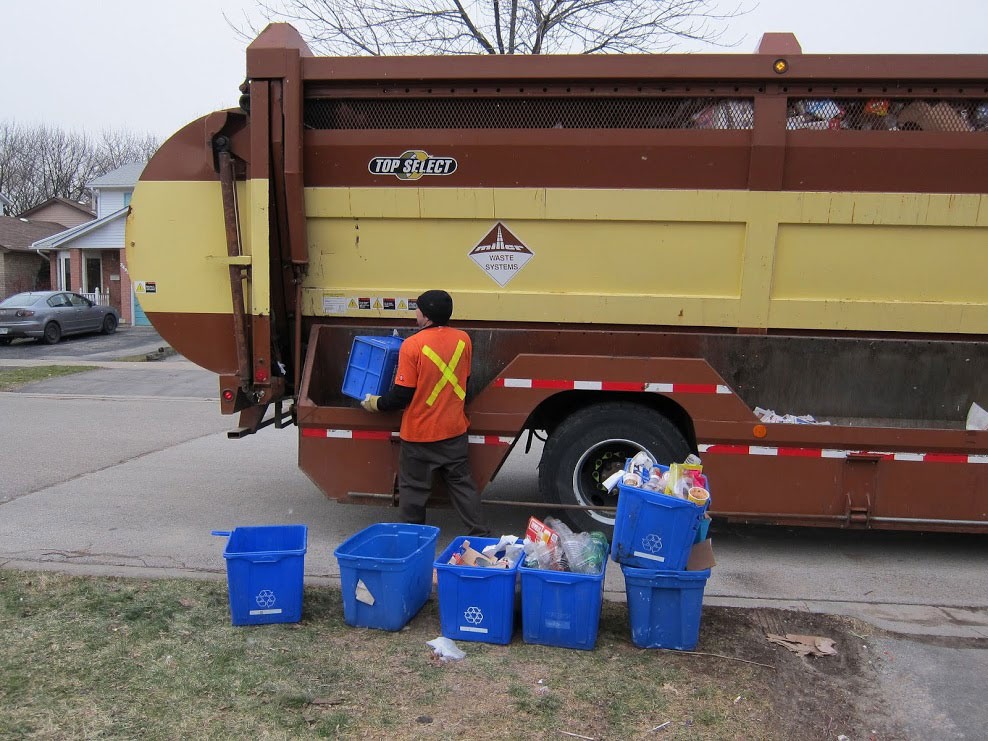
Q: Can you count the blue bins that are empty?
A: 2